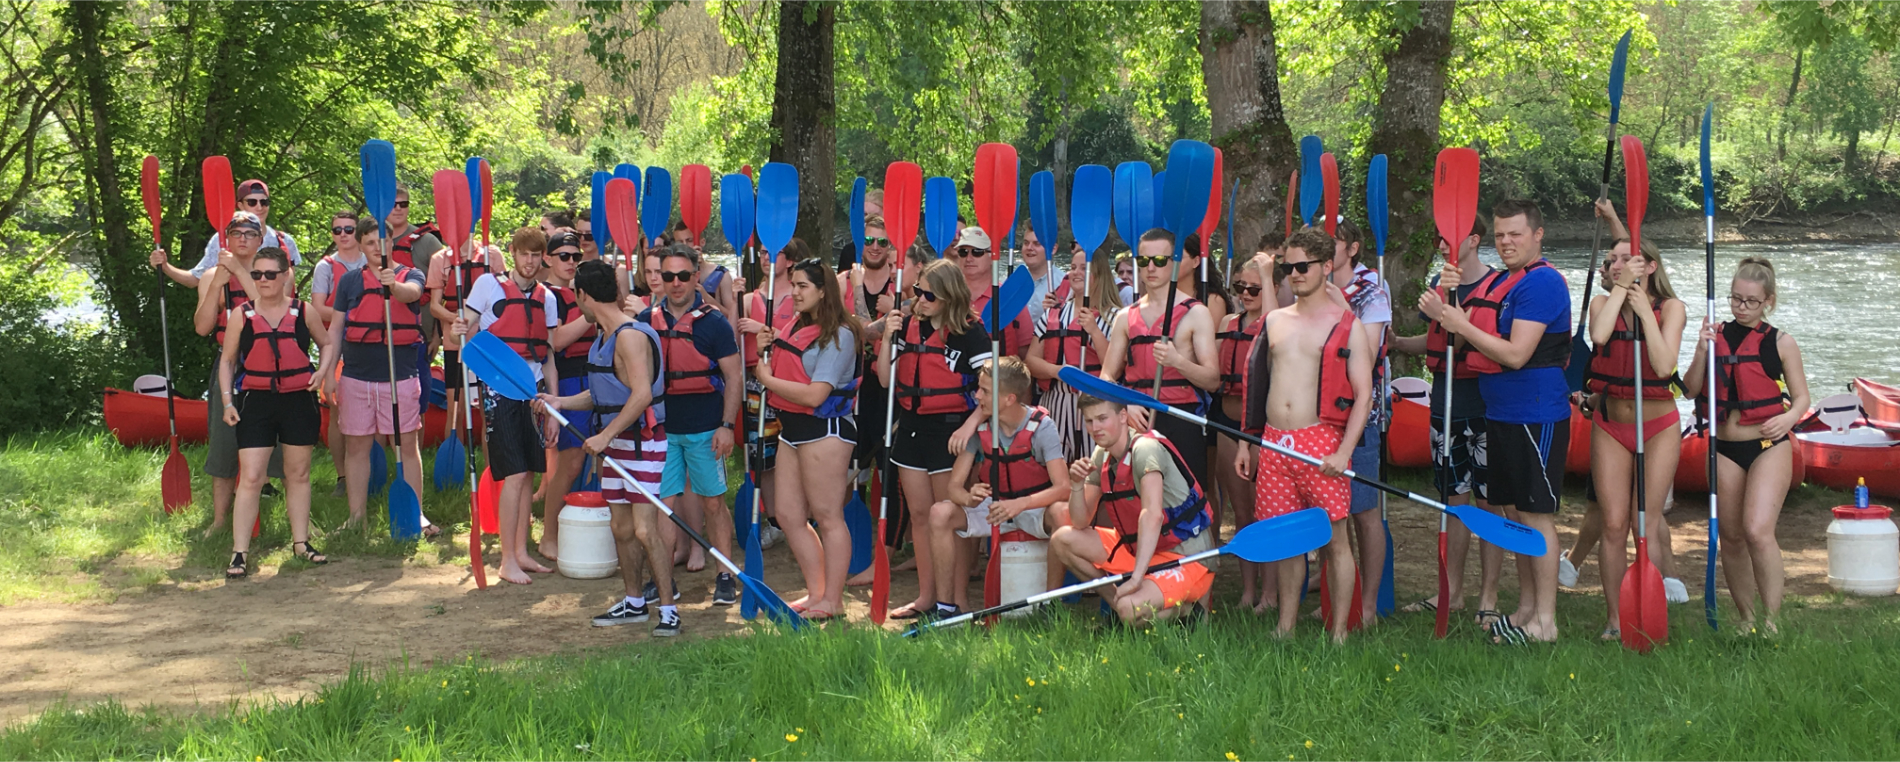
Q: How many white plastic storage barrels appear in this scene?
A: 3